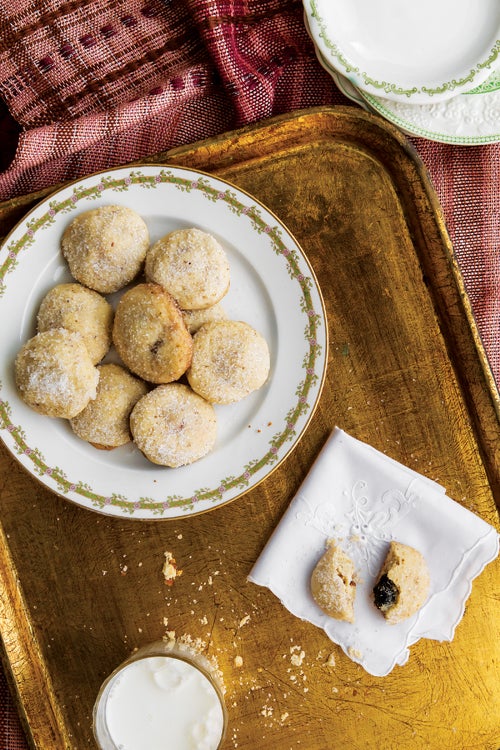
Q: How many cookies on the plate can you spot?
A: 9